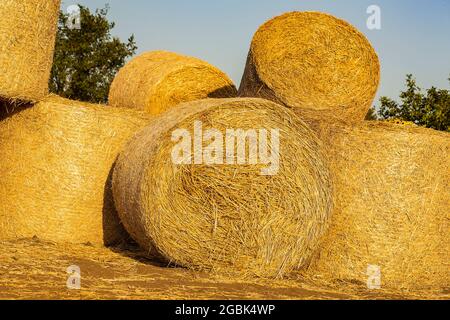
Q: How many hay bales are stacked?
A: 6